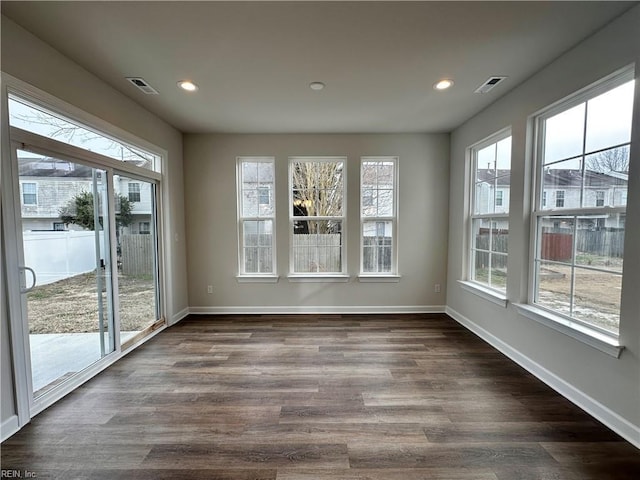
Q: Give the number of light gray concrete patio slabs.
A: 1